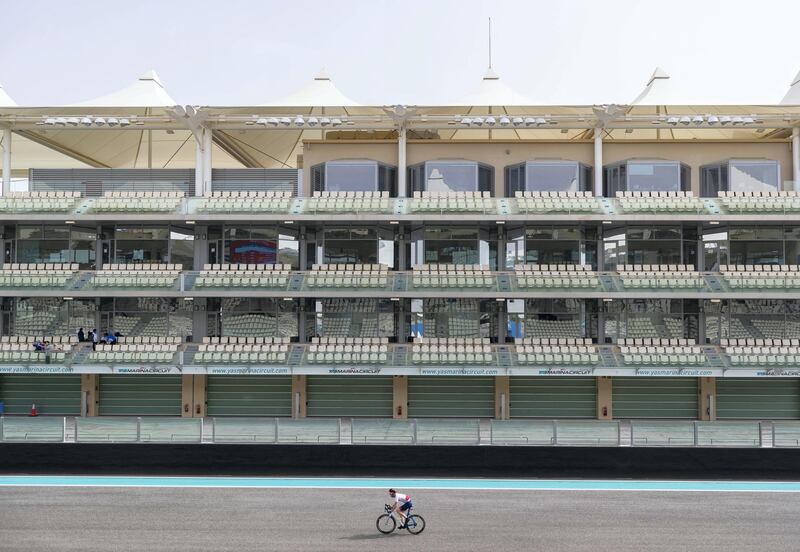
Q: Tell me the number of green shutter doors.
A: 8